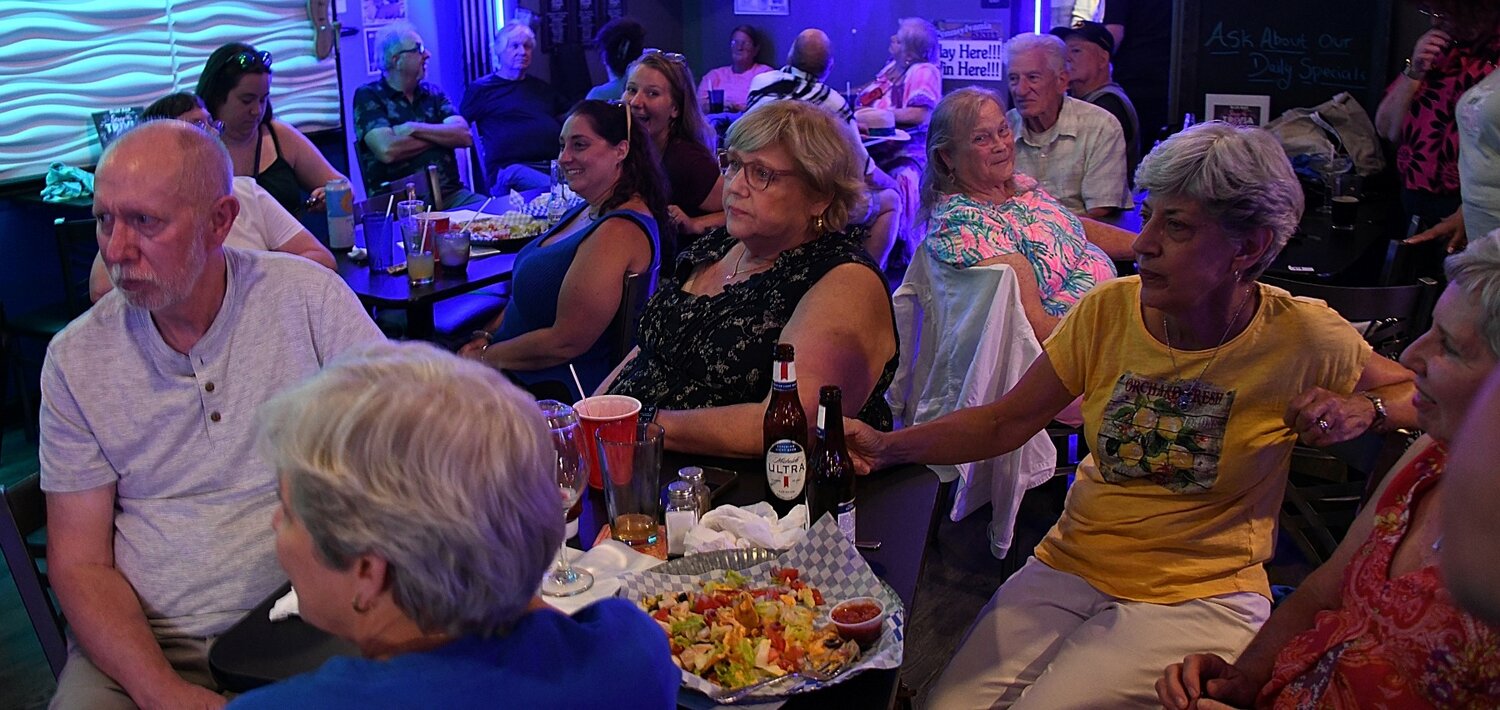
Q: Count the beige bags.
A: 1